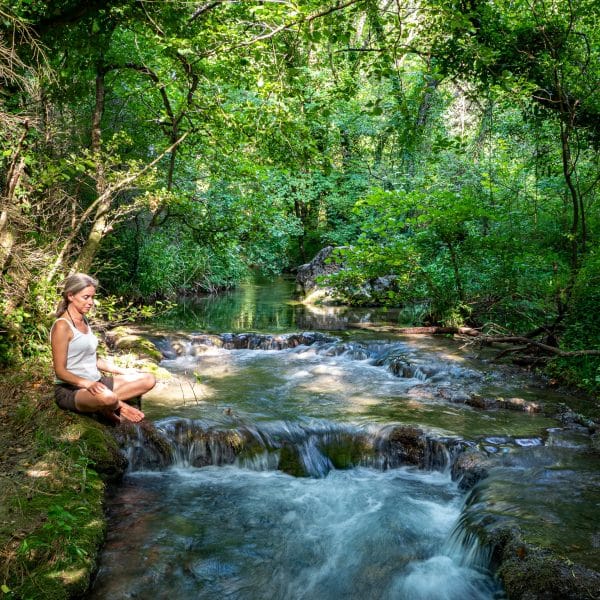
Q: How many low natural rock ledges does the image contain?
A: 2